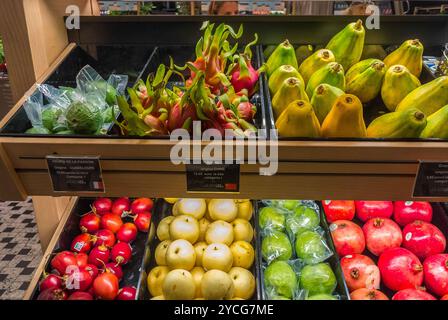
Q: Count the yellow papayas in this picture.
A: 15